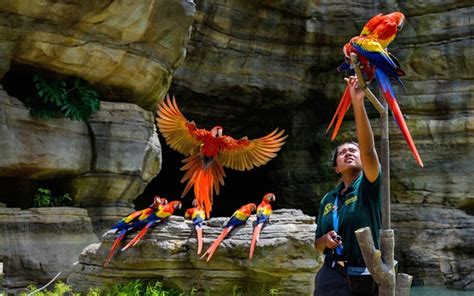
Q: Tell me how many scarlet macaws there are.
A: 9